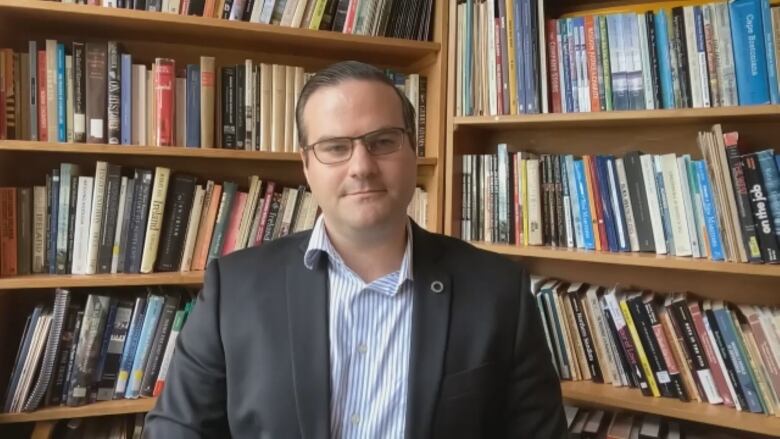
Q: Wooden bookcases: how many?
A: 2